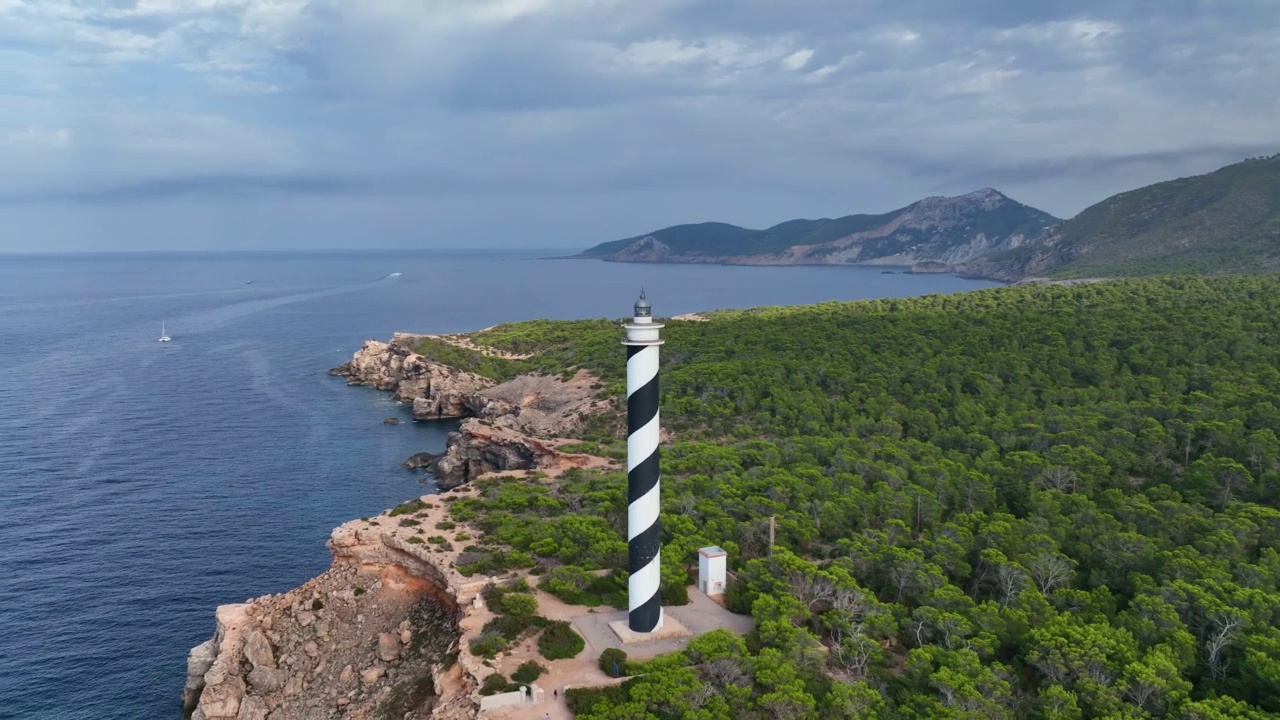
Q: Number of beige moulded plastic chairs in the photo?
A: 0